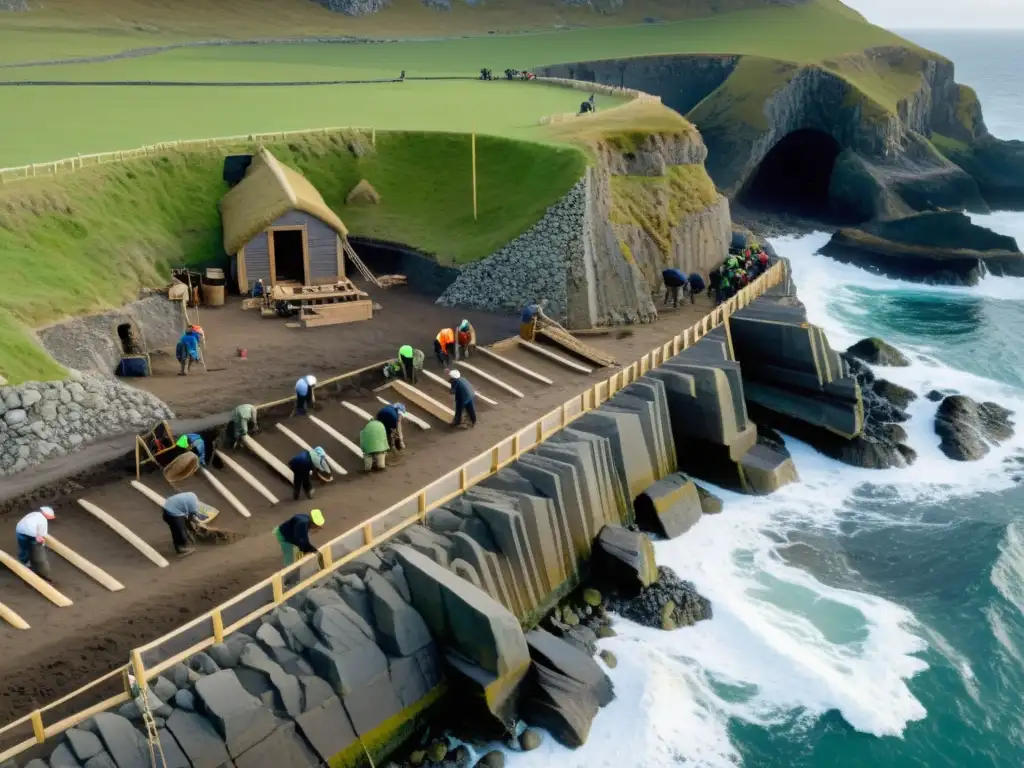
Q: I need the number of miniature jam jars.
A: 0